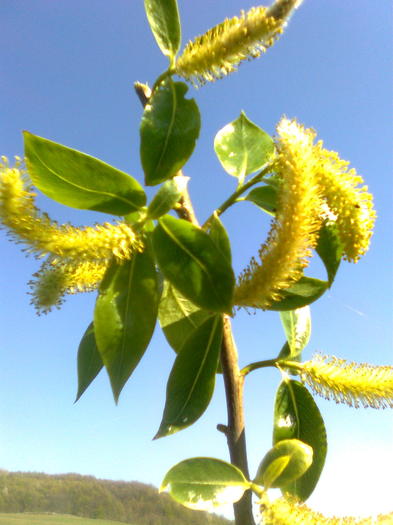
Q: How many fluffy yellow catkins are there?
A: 7